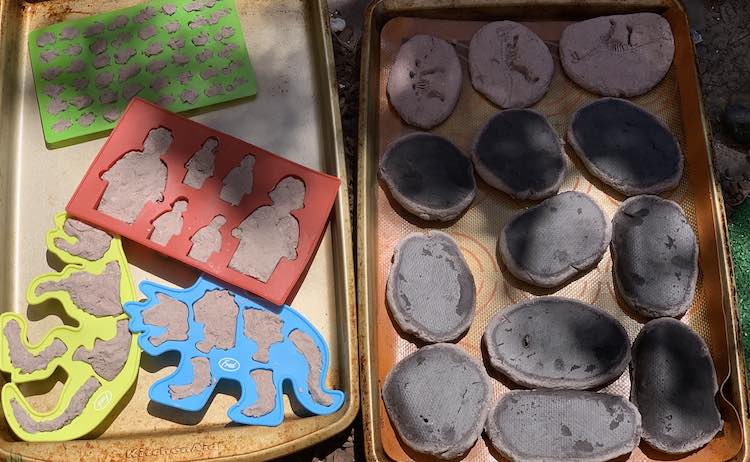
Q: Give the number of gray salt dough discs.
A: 13